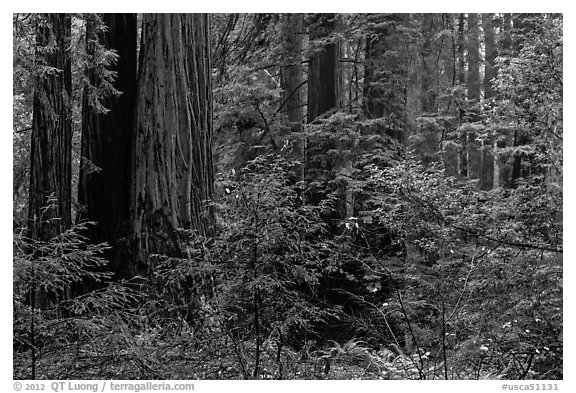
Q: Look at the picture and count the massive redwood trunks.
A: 3